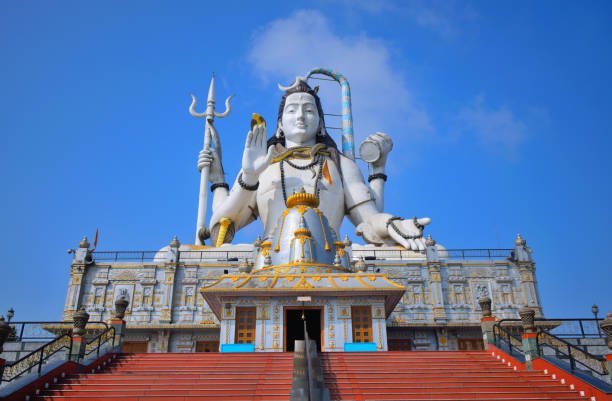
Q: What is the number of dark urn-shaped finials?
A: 6